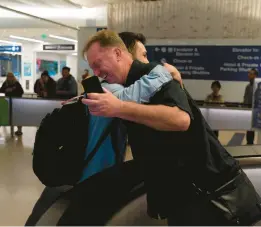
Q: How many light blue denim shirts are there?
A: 1